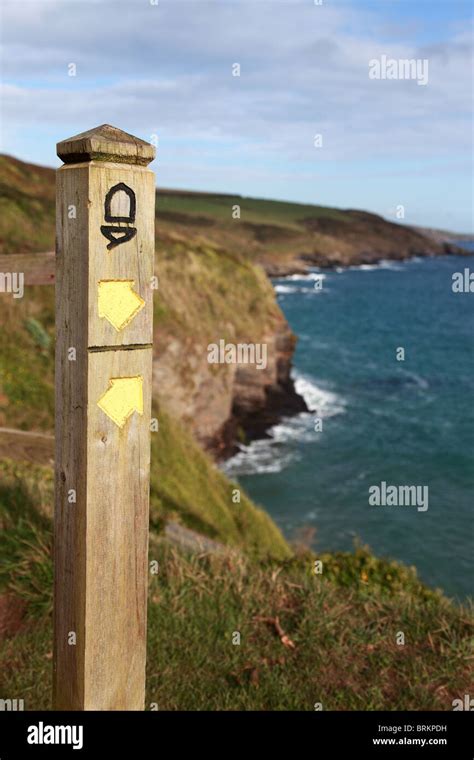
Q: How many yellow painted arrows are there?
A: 2